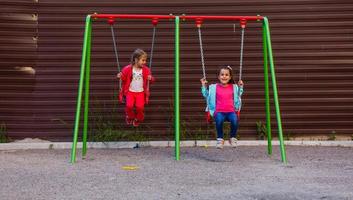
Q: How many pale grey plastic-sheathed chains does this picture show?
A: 4